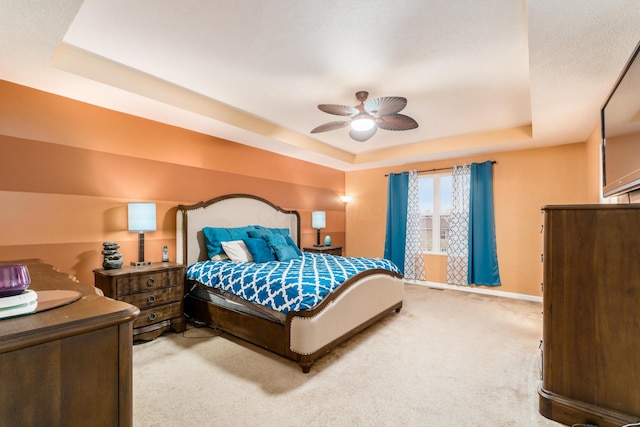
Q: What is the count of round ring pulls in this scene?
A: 3